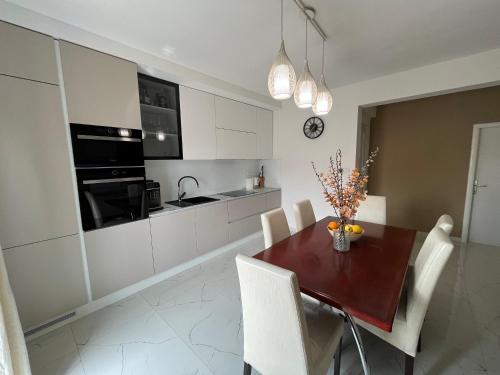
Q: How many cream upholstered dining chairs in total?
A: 6